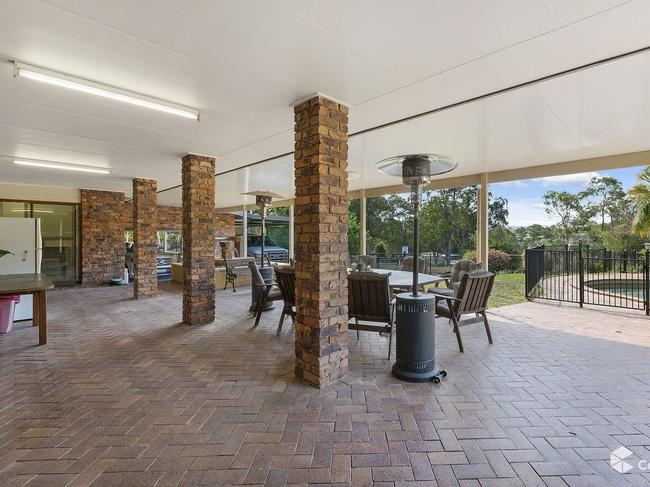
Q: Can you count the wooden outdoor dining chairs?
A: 7